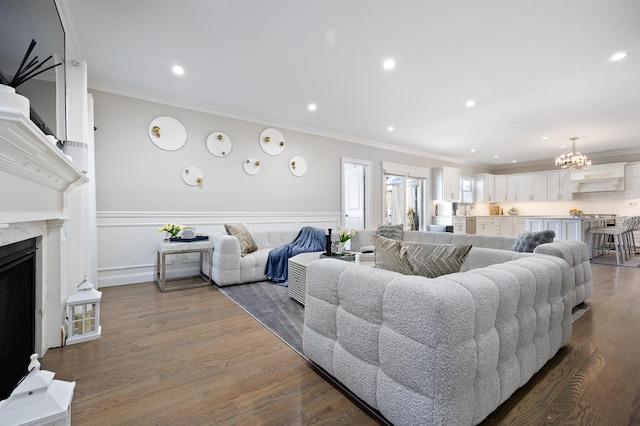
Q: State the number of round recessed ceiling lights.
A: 11